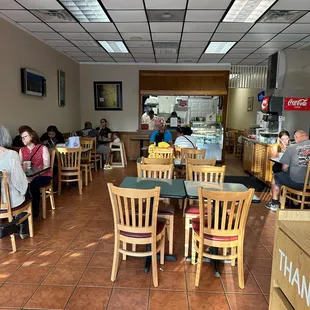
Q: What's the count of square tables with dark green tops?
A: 2